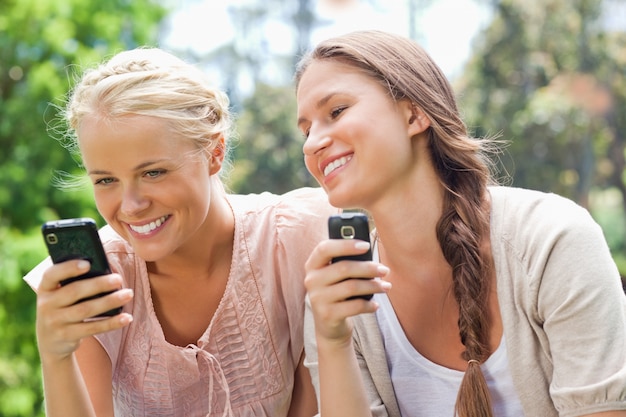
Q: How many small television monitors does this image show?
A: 0